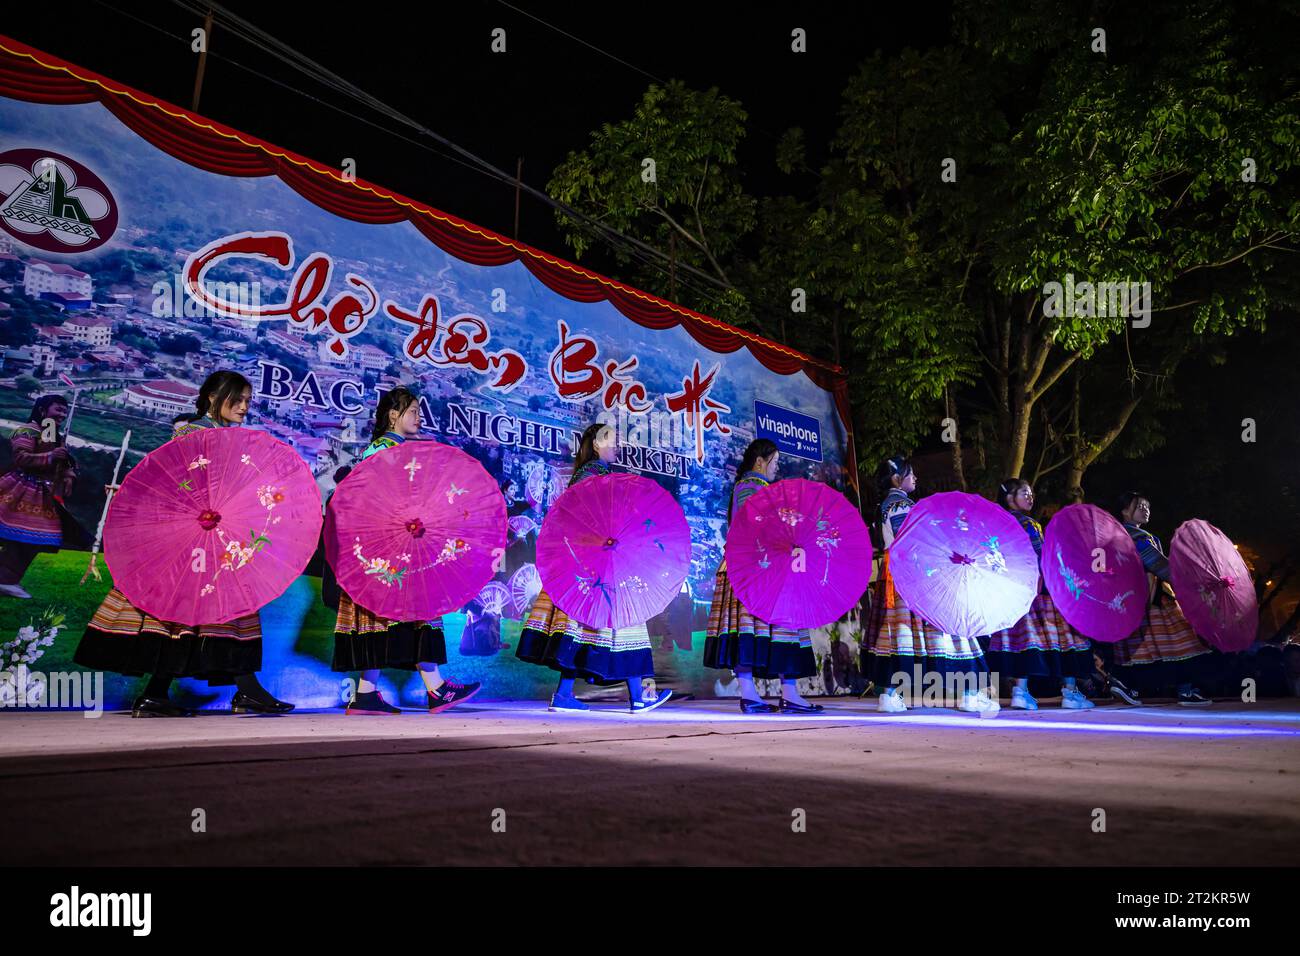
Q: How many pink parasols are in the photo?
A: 7